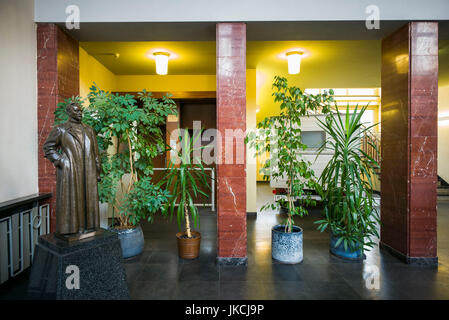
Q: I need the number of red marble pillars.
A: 3